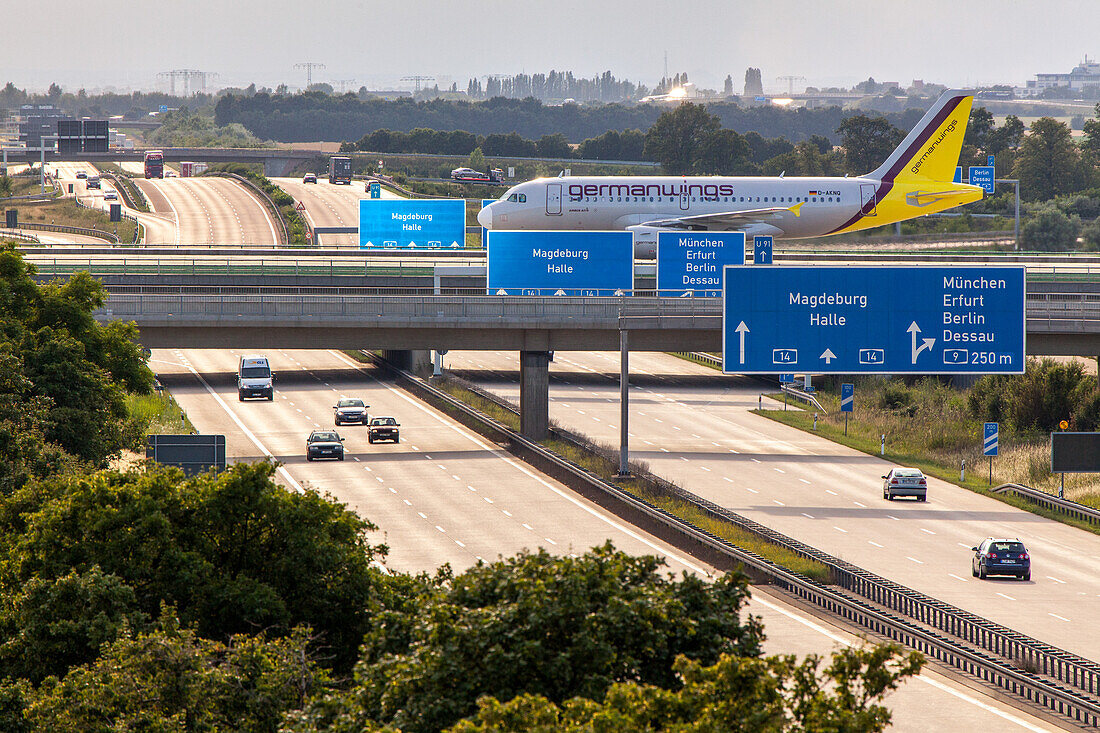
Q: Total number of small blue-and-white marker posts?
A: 2